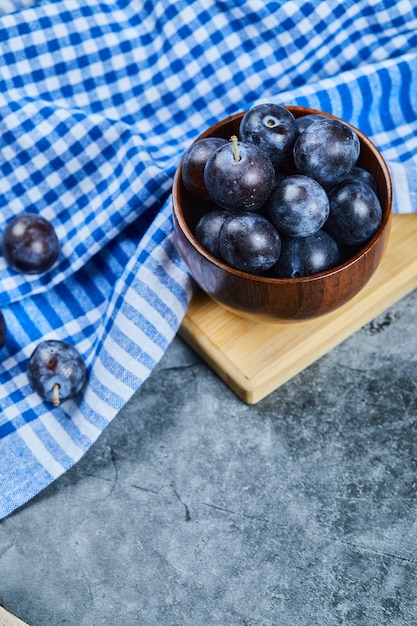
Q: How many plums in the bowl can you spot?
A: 11